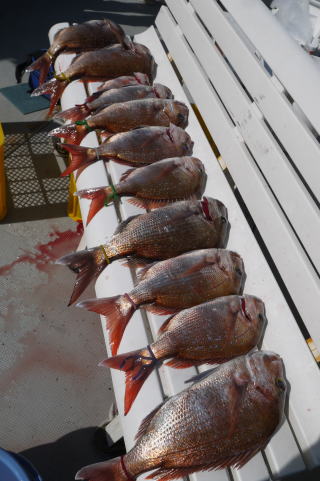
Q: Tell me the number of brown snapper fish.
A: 11